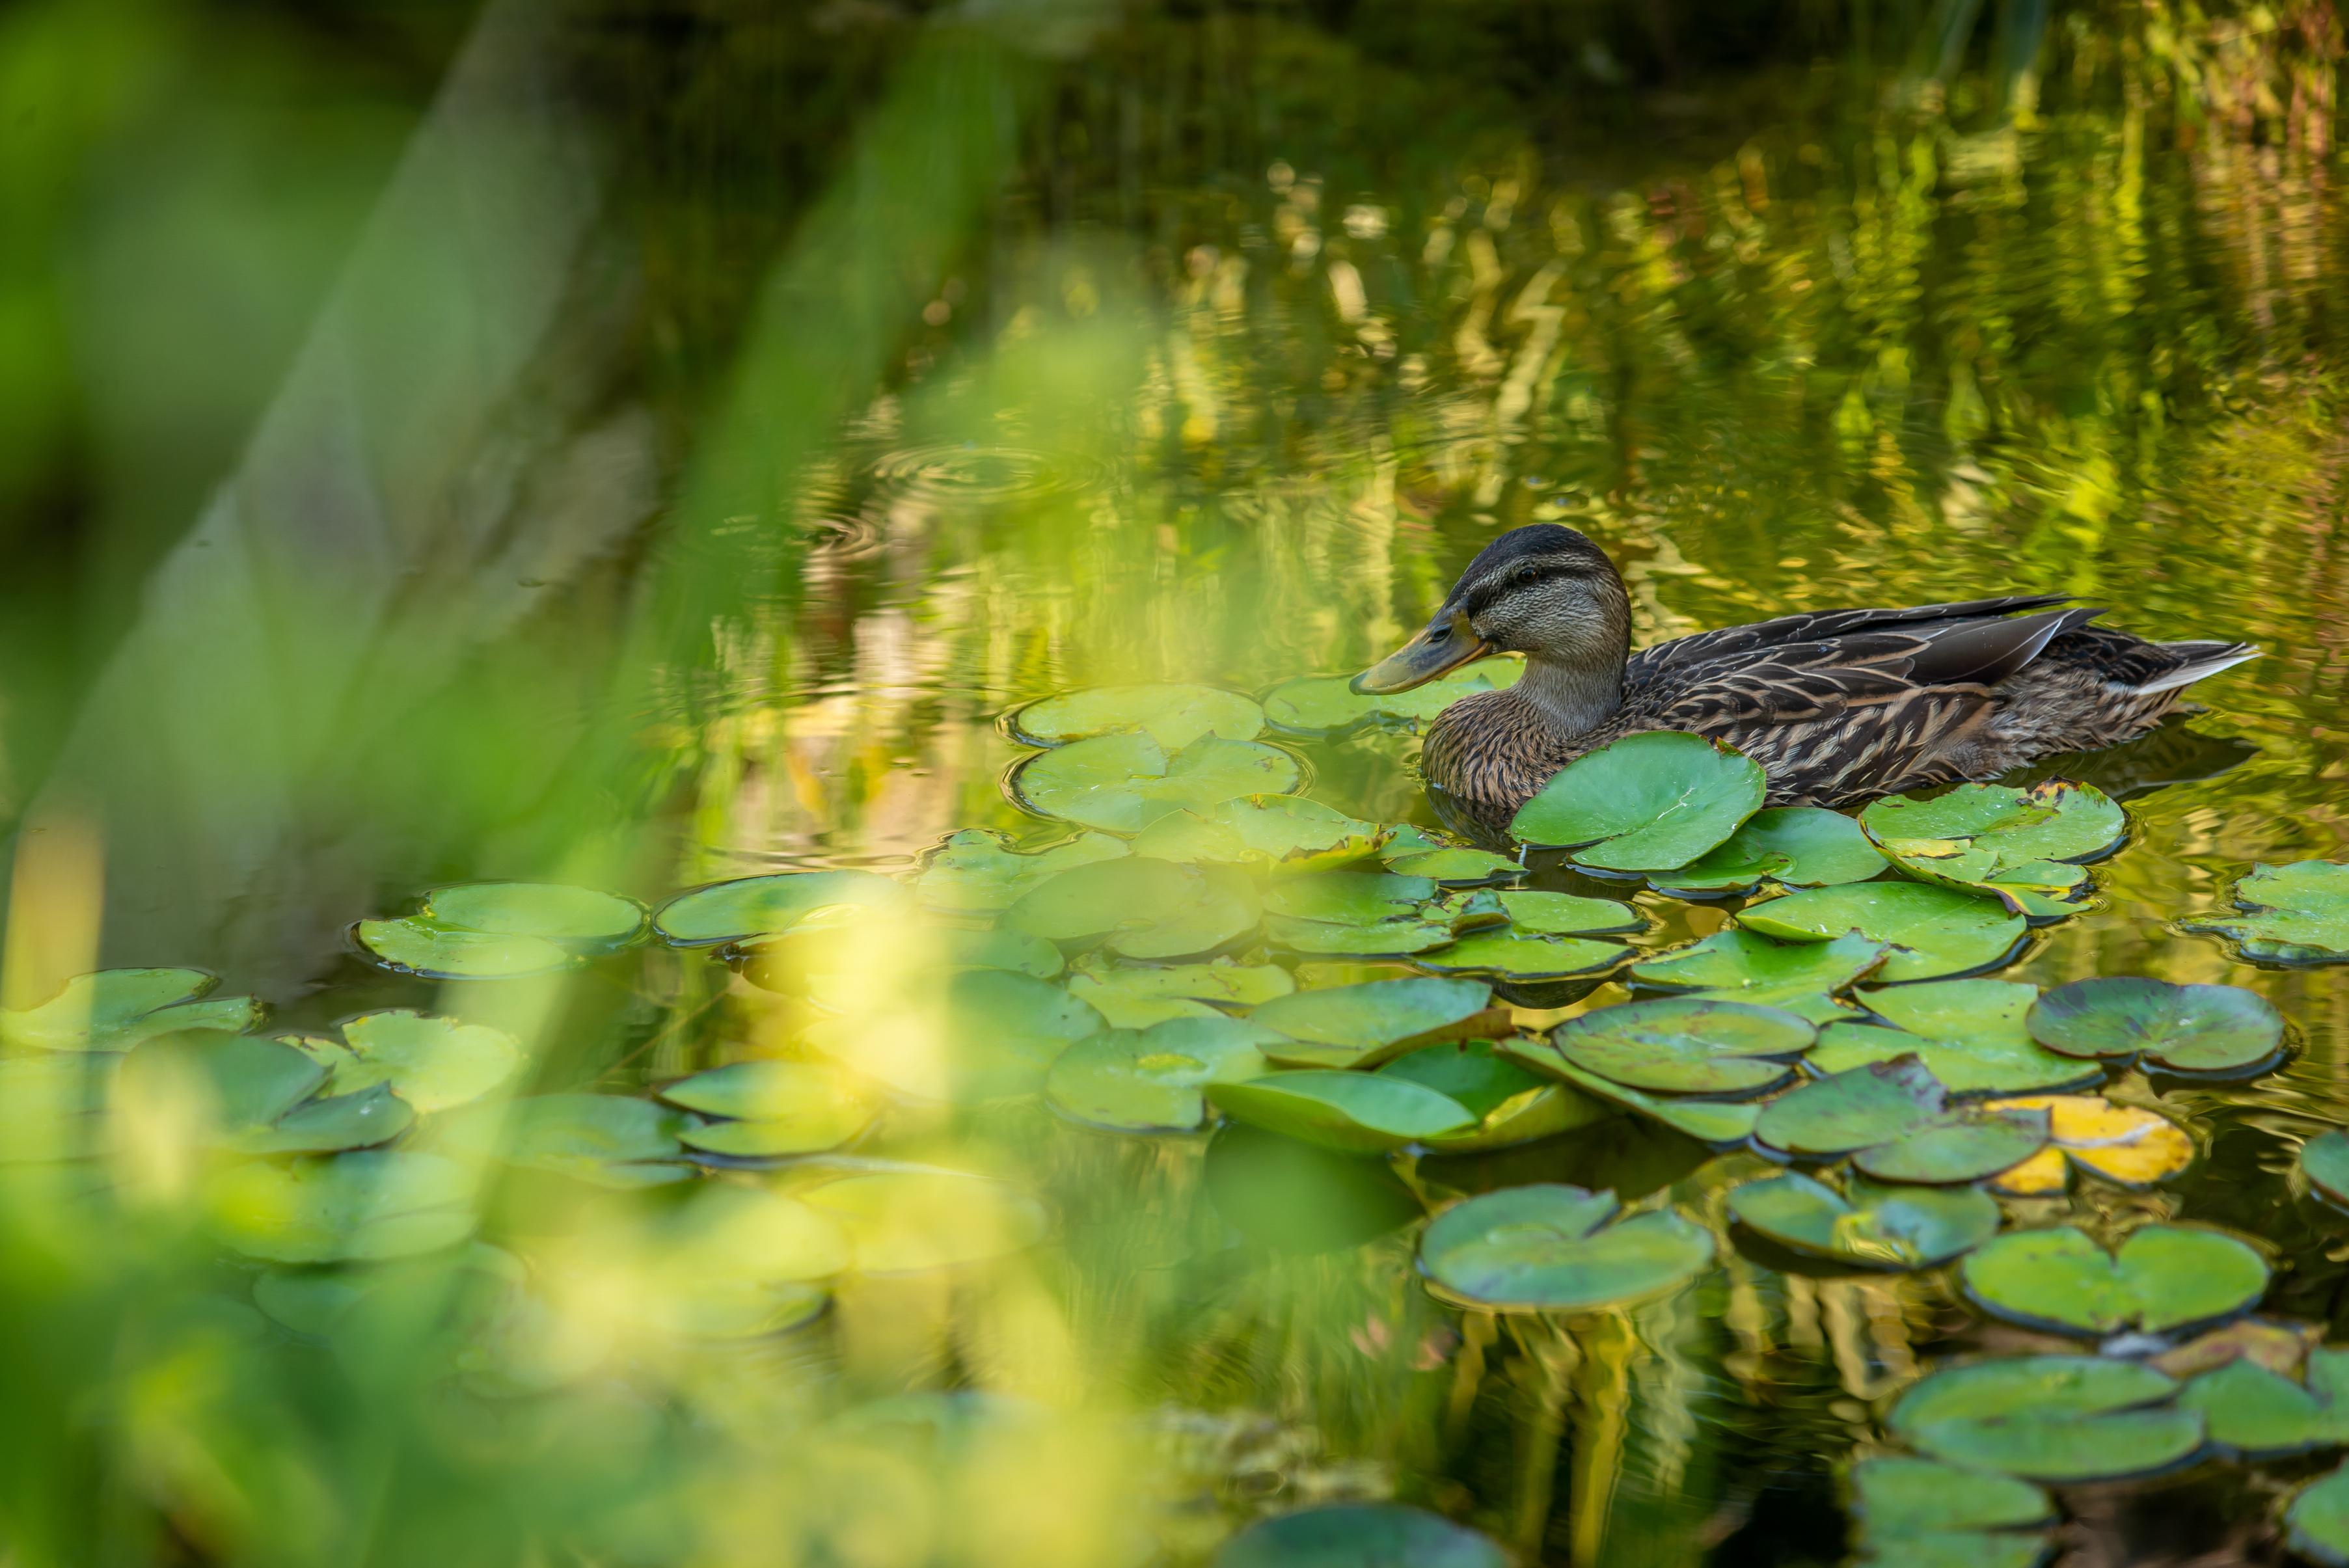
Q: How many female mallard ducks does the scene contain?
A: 1